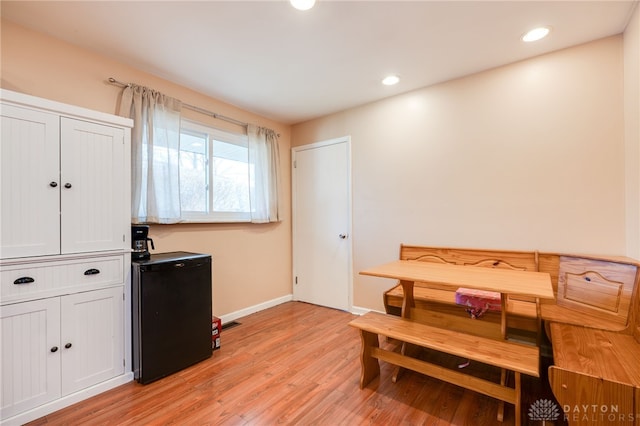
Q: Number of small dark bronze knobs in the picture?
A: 4